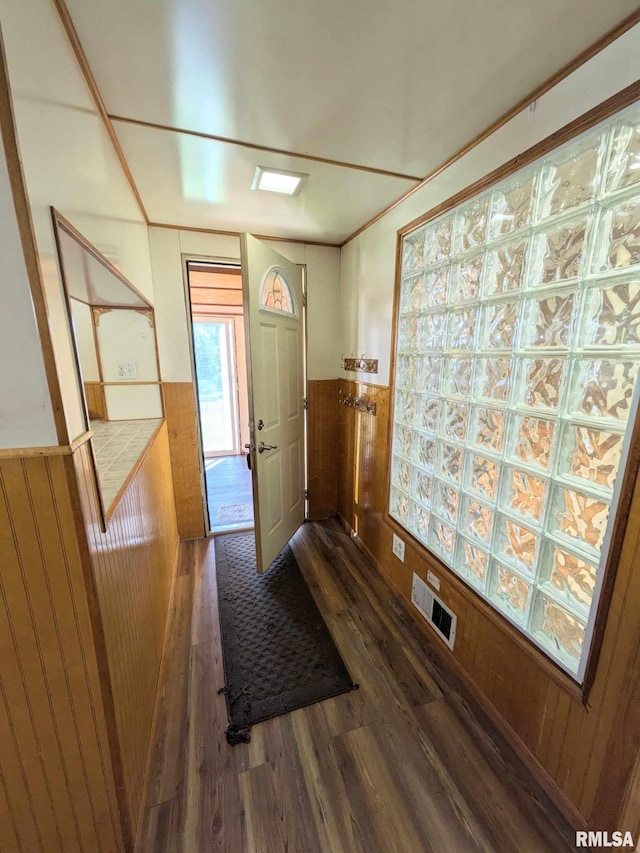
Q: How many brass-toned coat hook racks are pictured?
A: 2